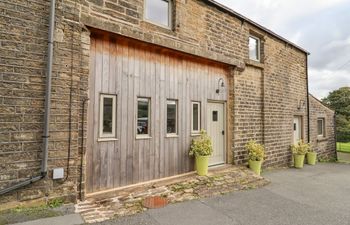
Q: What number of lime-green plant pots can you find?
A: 4